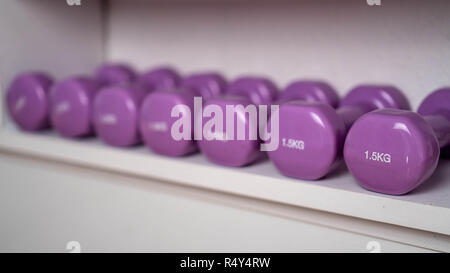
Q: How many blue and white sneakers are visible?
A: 0